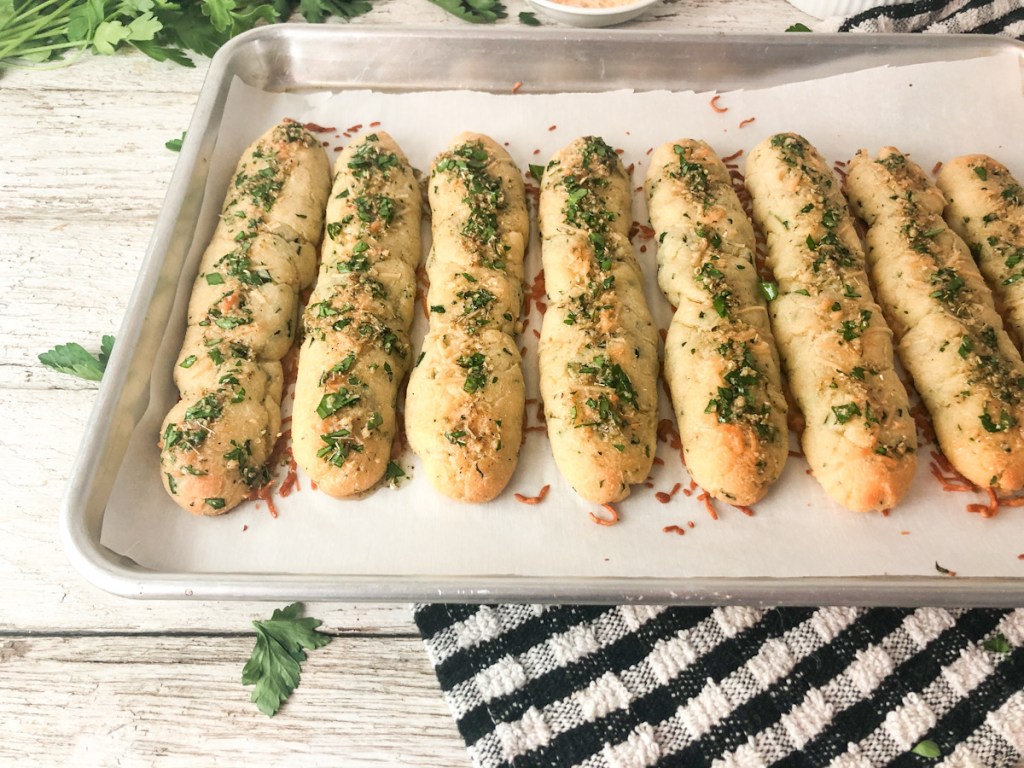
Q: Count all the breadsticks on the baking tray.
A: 8